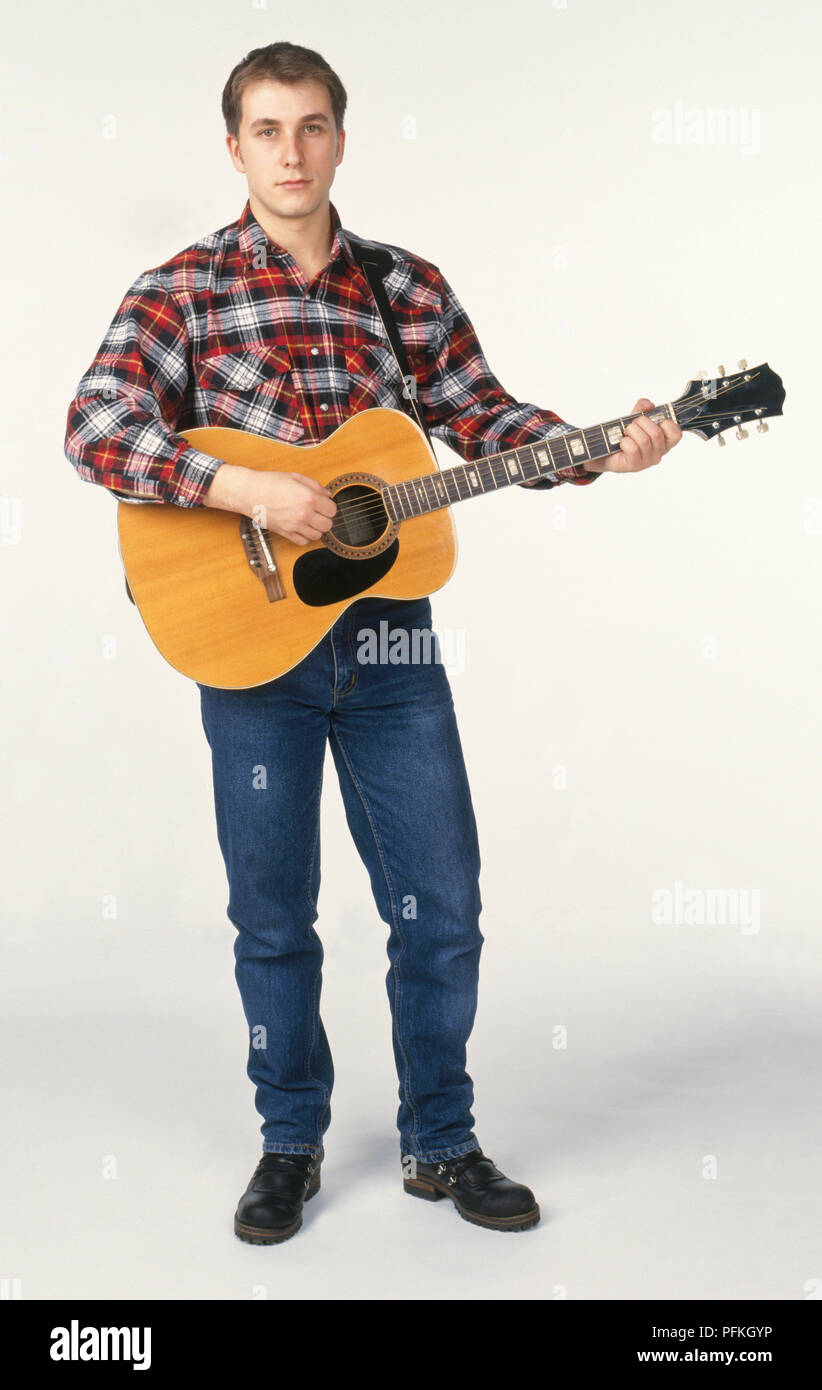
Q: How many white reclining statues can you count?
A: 0